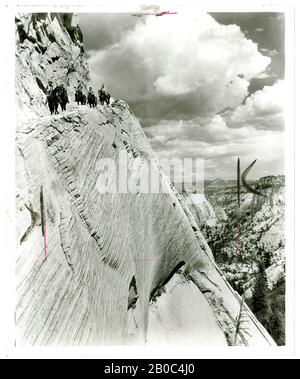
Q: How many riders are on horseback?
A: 5